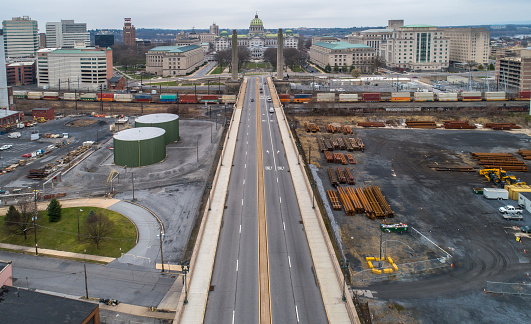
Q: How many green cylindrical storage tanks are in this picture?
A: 2